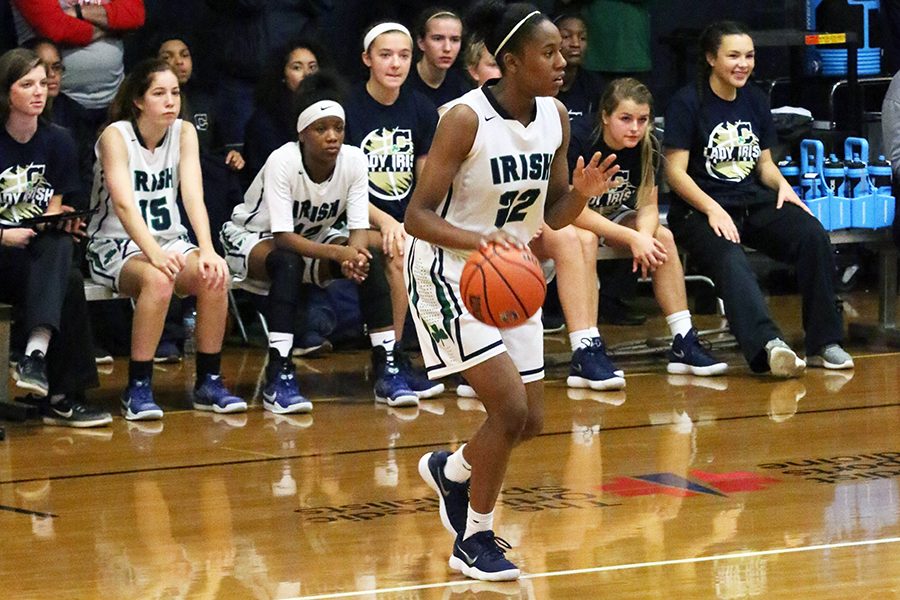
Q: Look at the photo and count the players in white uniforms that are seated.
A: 2